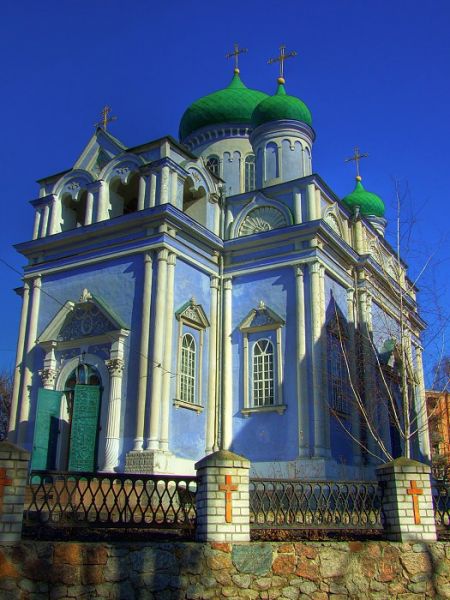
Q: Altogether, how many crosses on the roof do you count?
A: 4